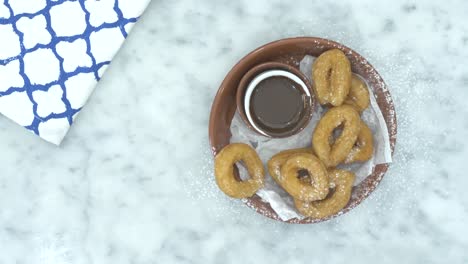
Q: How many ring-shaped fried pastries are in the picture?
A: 8